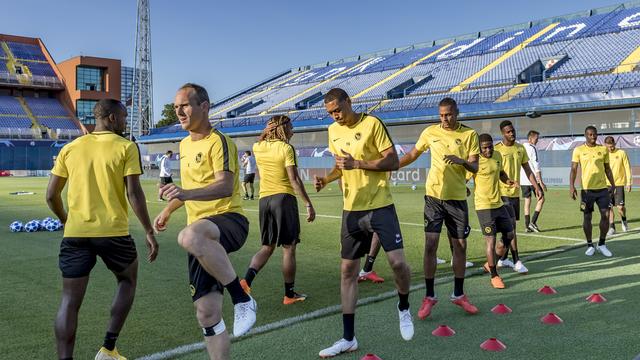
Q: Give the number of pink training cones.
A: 7